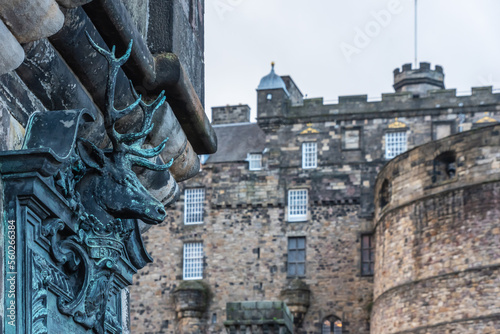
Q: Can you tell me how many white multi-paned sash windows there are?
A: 6